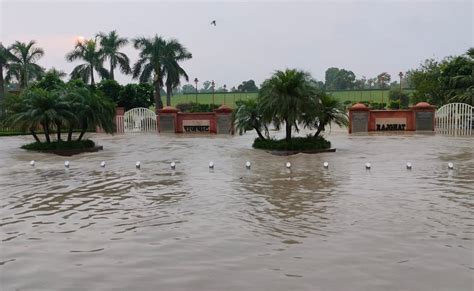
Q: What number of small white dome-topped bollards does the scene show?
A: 12